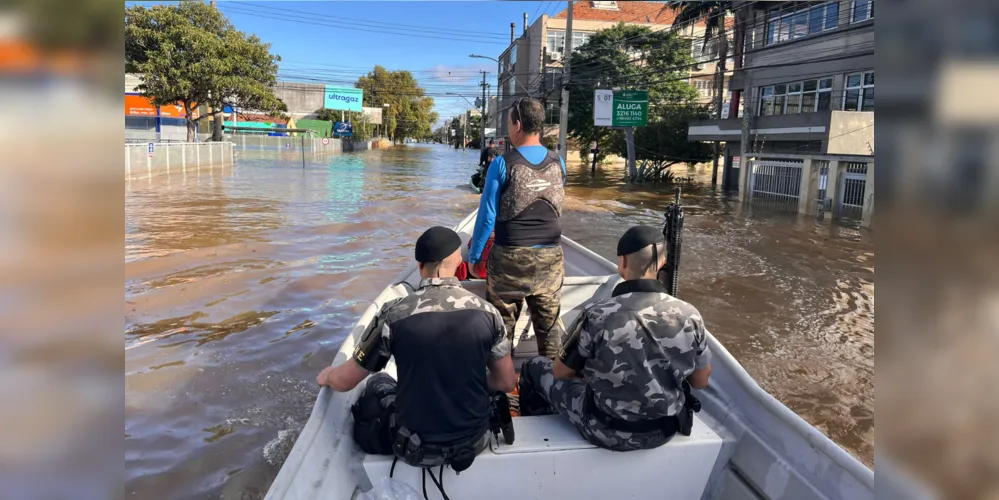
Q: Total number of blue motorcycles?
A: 0